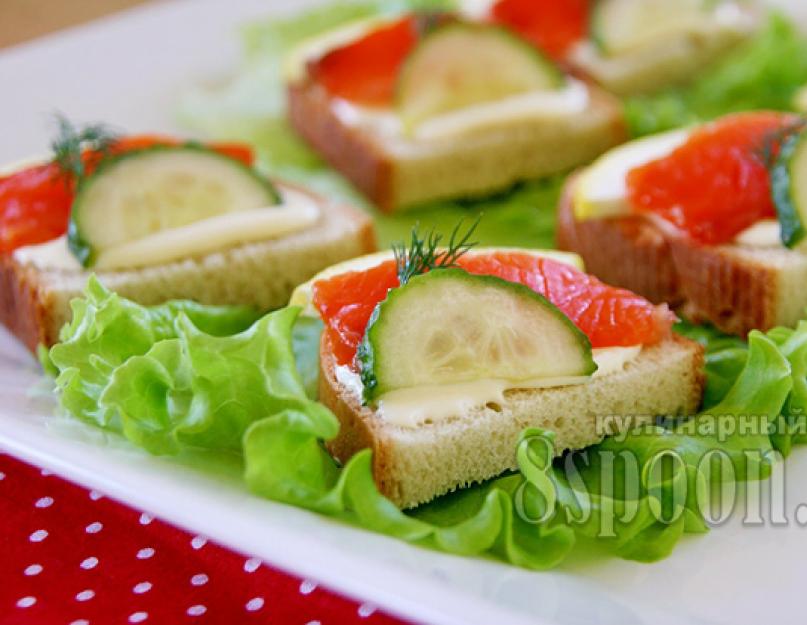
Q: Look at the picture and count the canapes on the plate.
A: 5